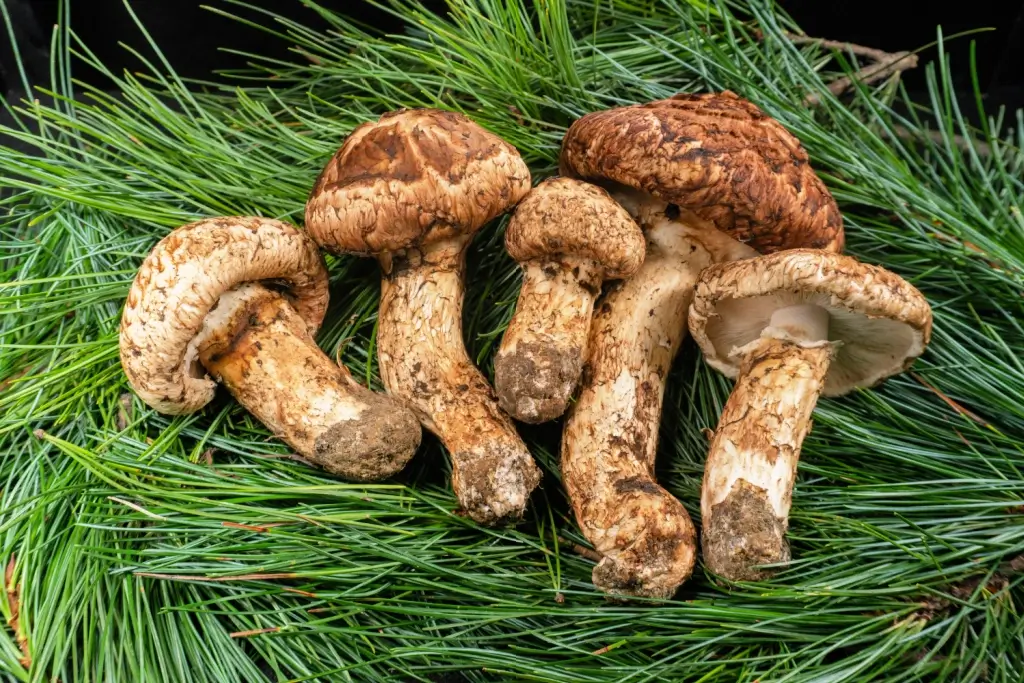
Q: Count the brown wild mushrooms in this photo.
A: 5